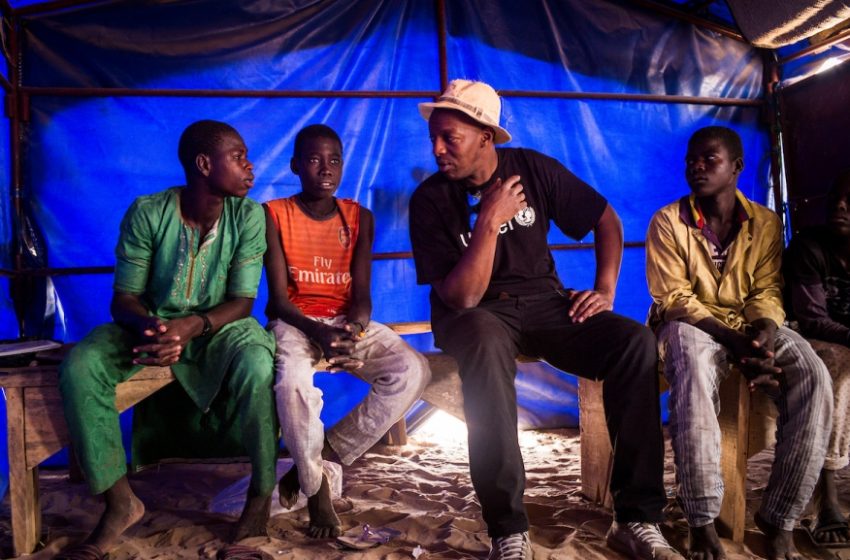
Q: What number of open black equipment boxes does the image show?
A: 0